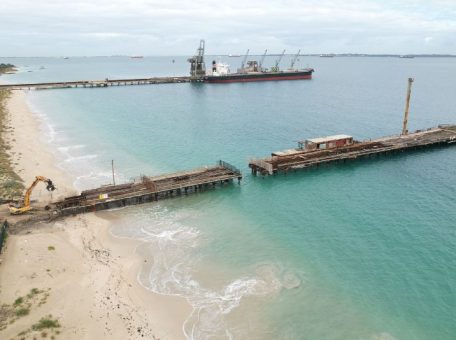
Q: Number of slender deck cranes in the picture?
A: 4